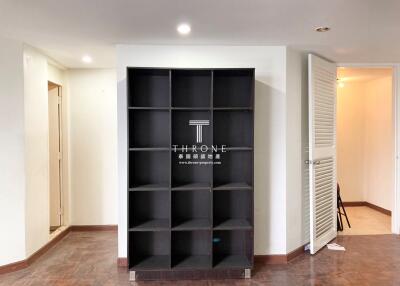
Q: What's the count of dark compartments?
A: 15